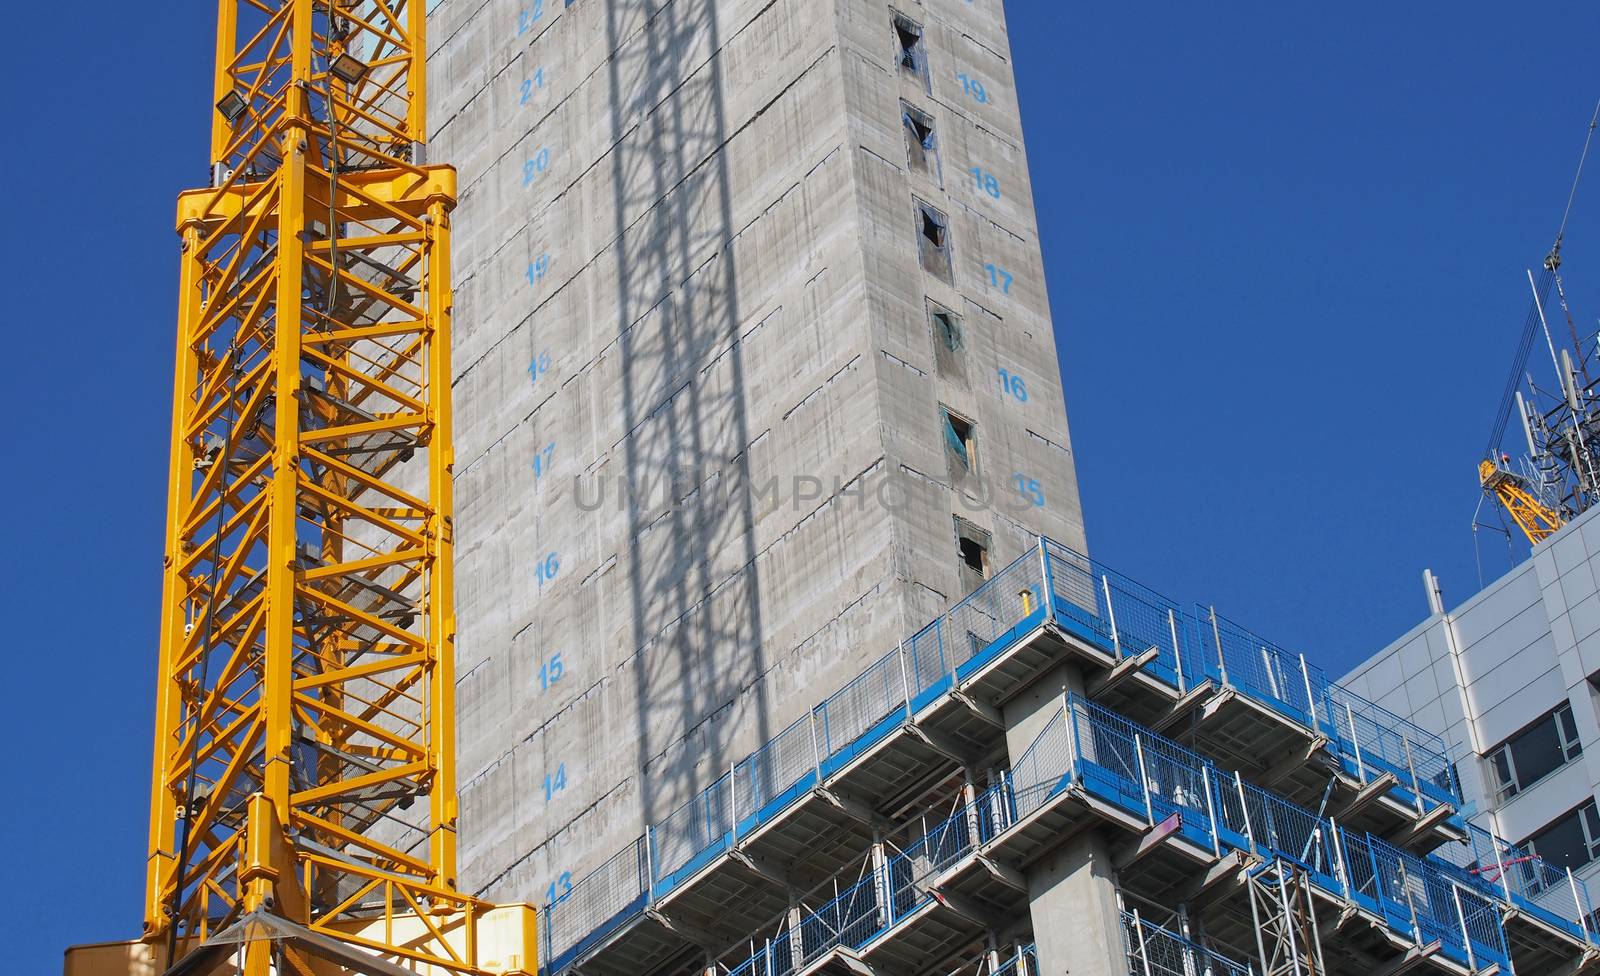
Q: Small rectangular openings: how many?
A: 6